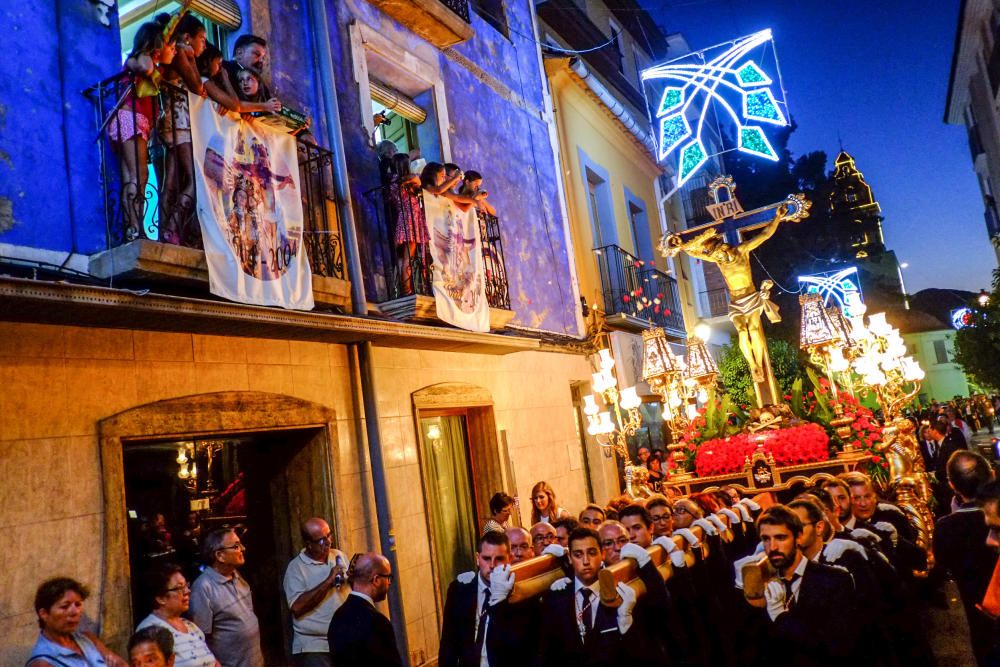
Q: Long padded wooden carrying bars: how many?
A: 3